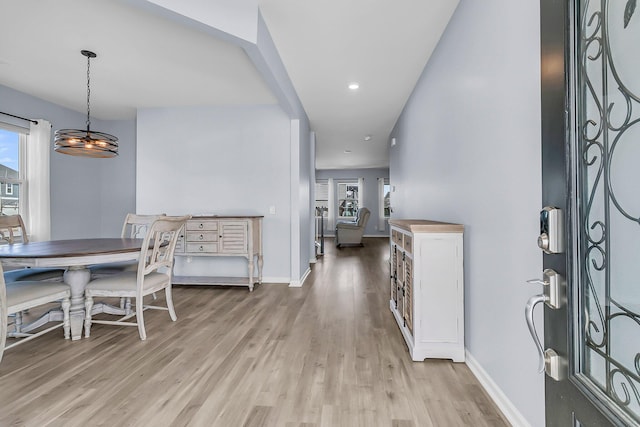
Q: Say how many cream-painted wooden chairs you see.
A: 4